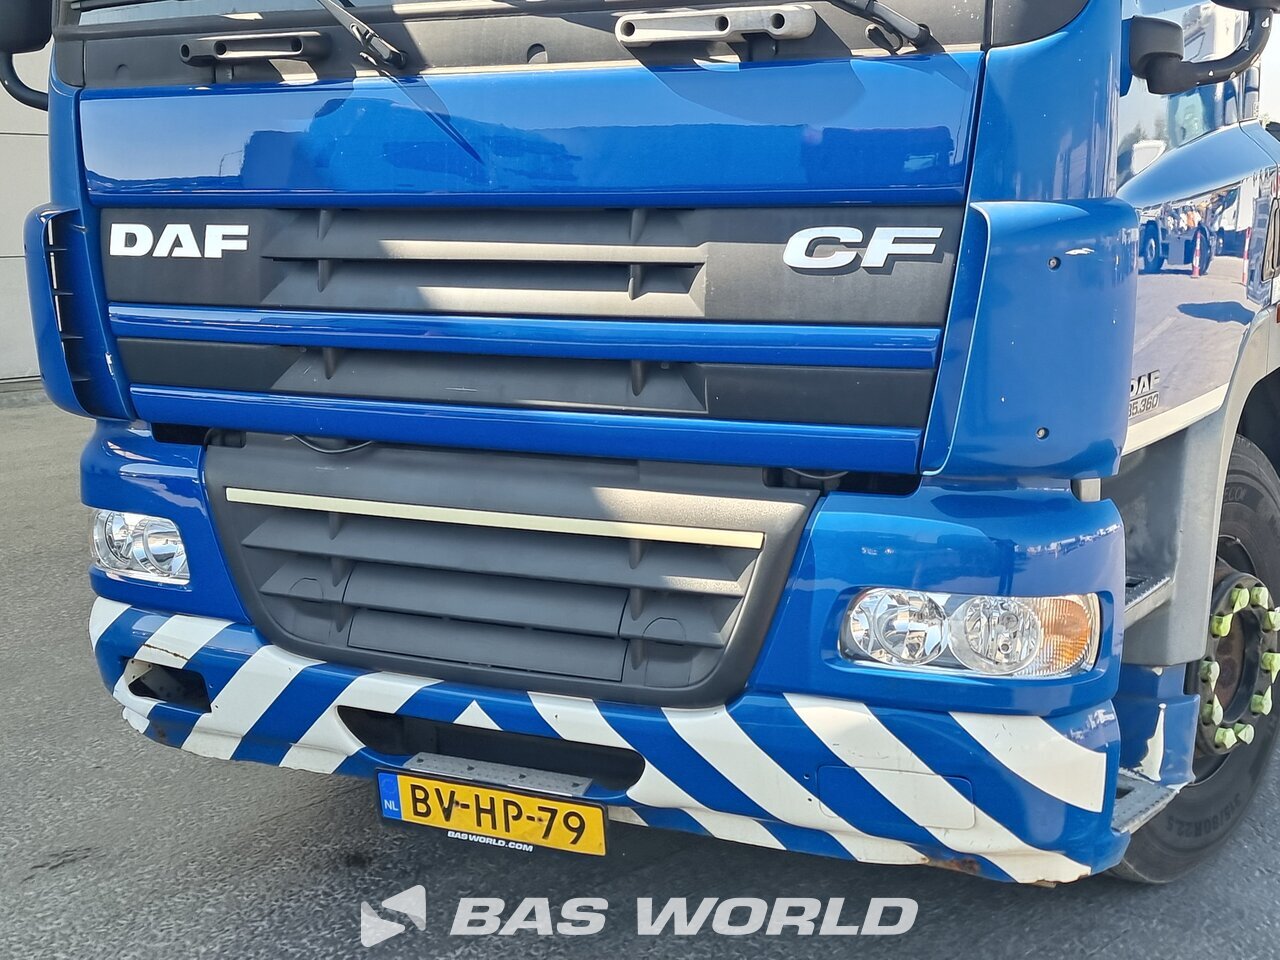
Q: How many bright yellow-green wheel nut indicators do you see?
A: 10